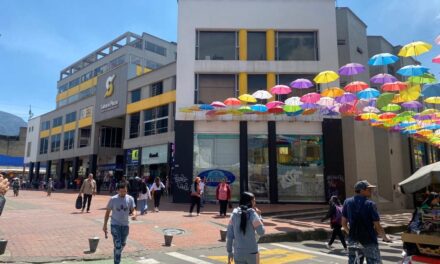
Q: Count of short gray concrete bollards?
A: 4